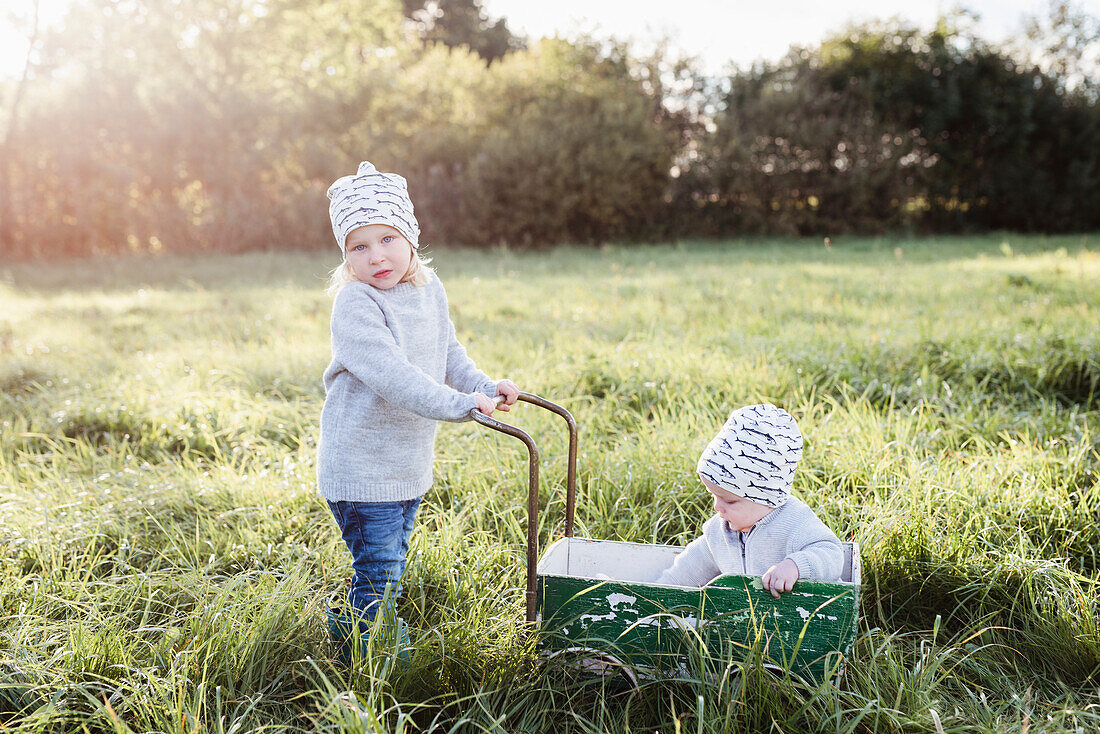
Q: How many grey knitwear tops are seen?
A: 2